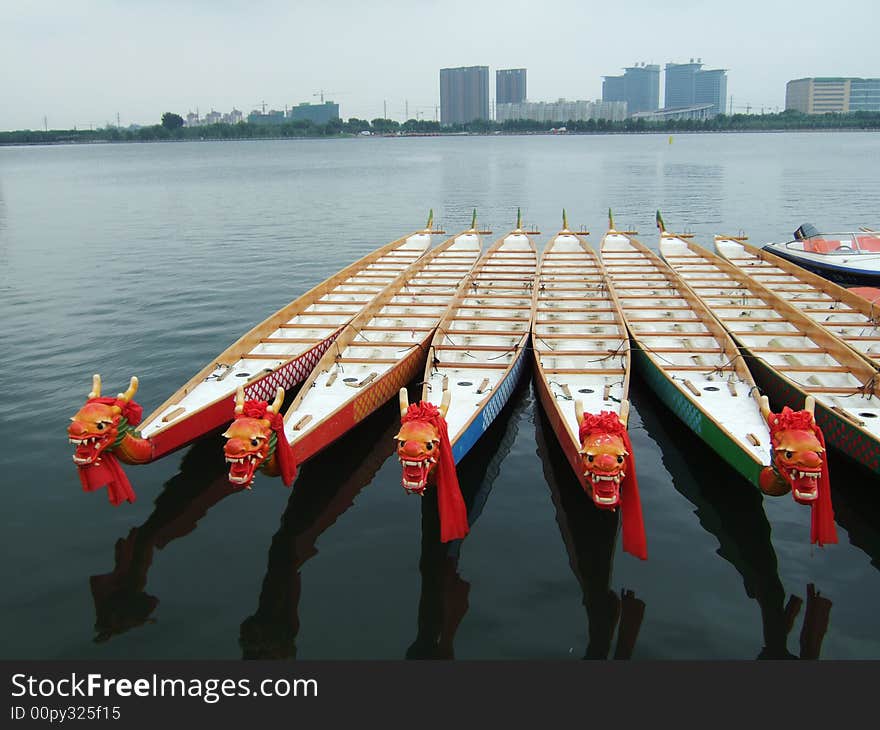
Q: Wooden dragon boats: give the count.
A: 7